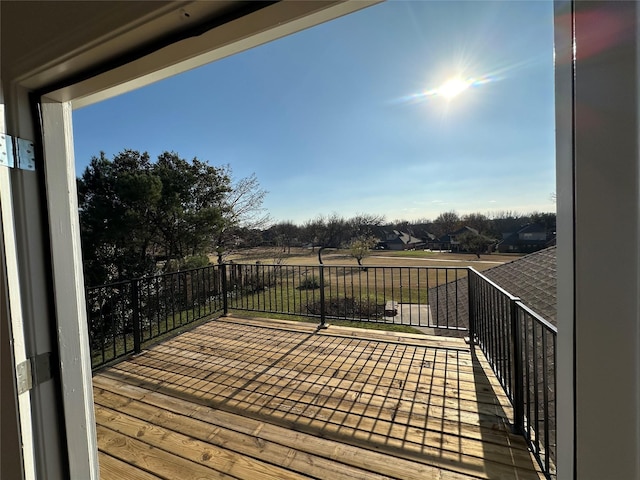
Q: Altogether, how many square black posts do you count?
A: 5